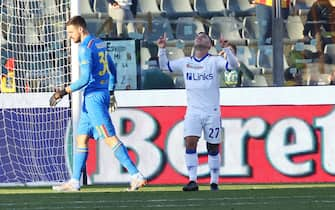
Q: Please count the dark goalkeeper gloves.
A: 2